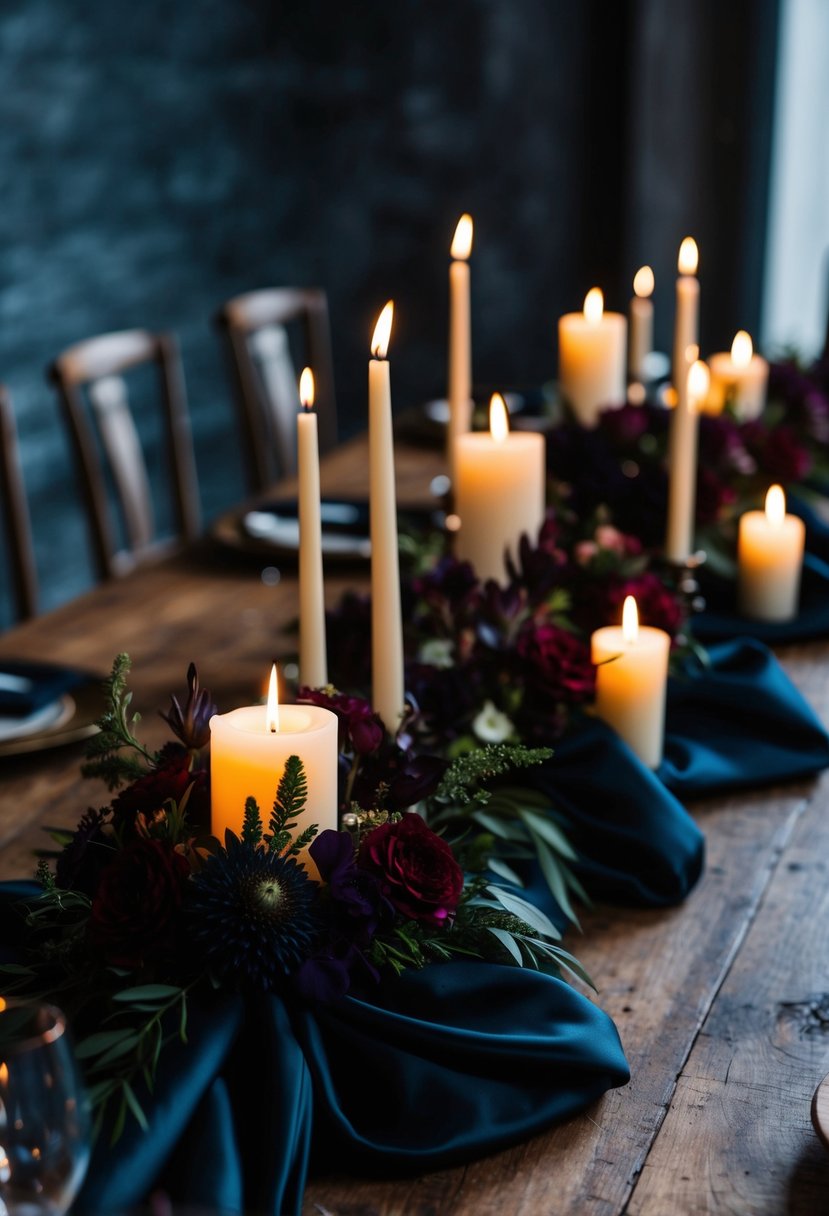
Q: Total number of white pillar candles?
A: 6